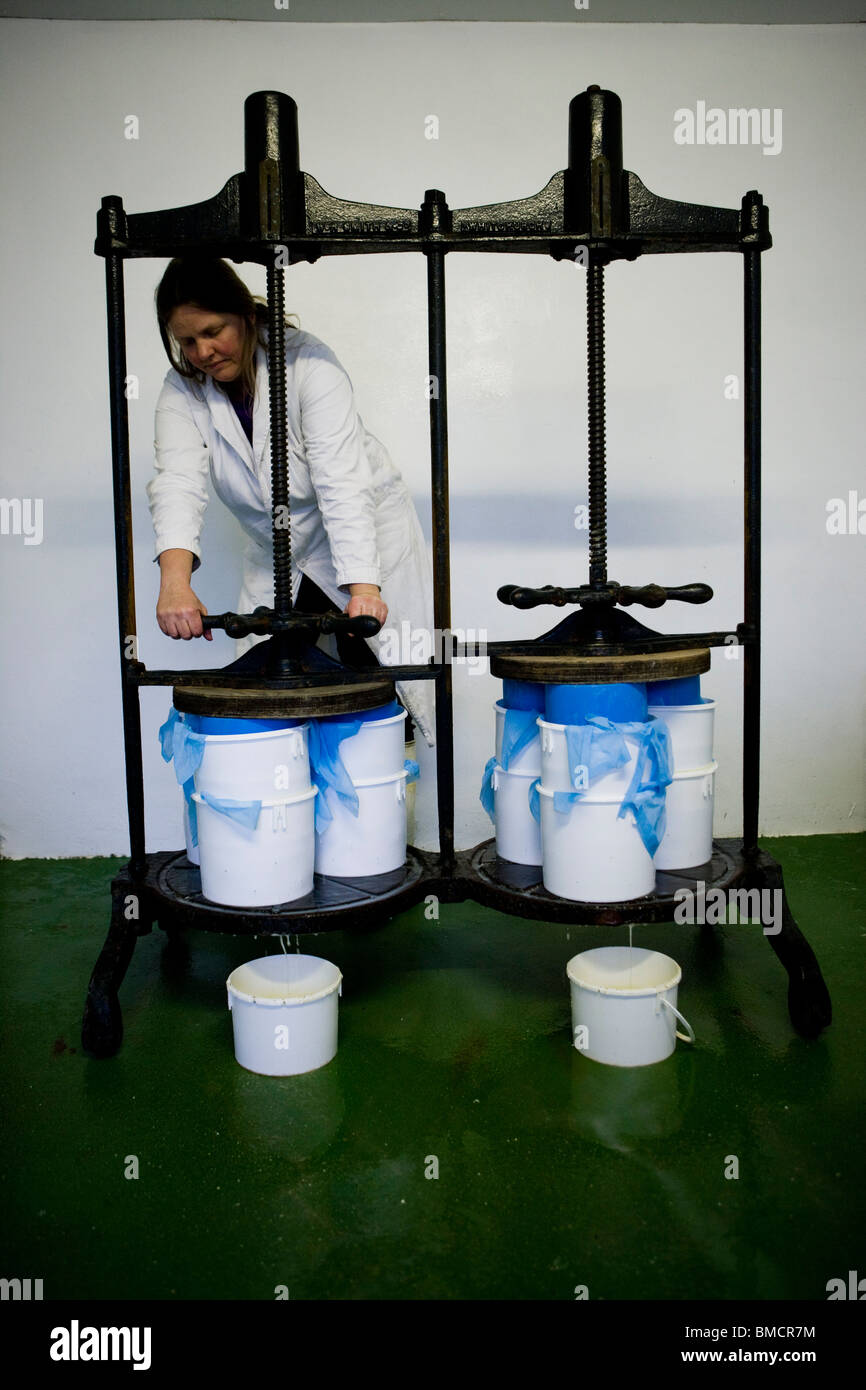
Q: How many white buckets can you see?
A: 14